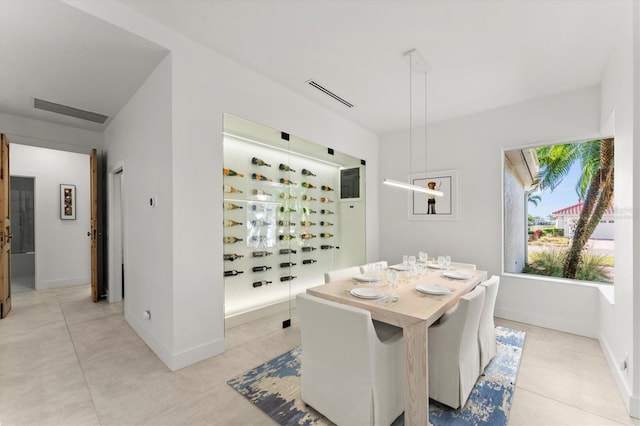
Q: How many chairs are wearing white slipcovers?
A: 6